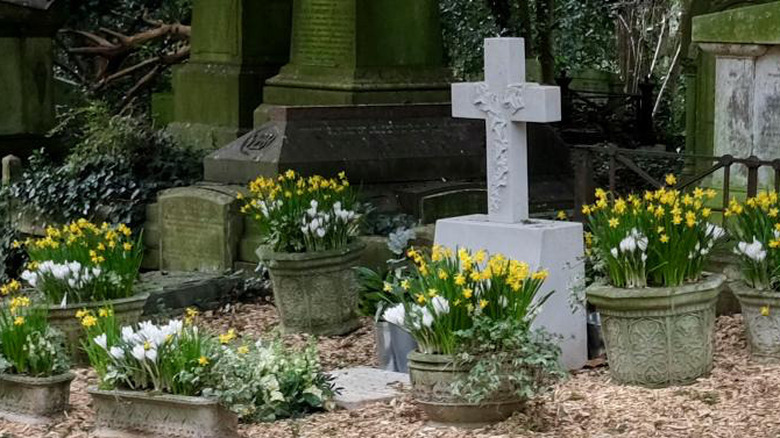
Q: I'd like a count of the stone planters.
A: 7